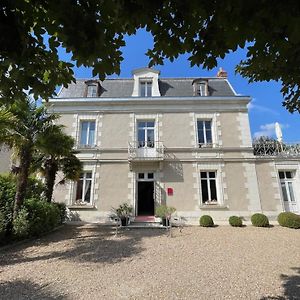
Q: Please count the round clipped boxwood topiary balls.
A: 4